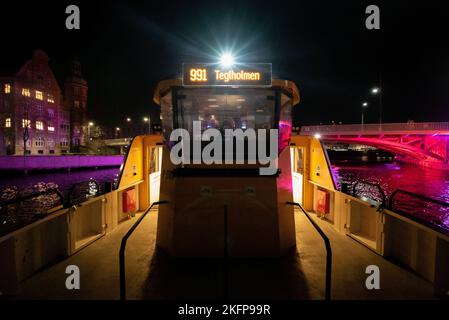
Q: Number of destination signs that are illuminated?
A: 1